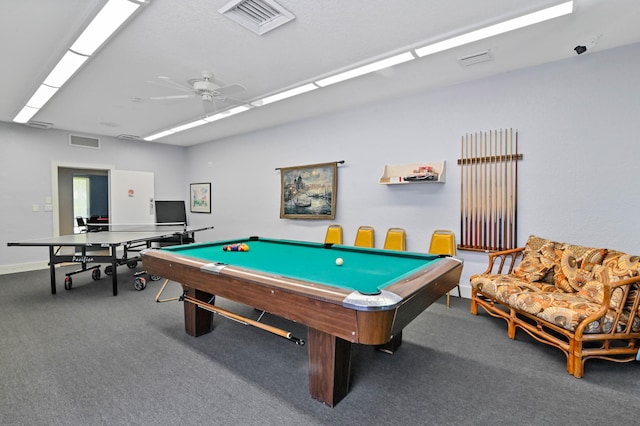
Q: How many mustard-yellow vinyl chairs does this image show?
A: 4